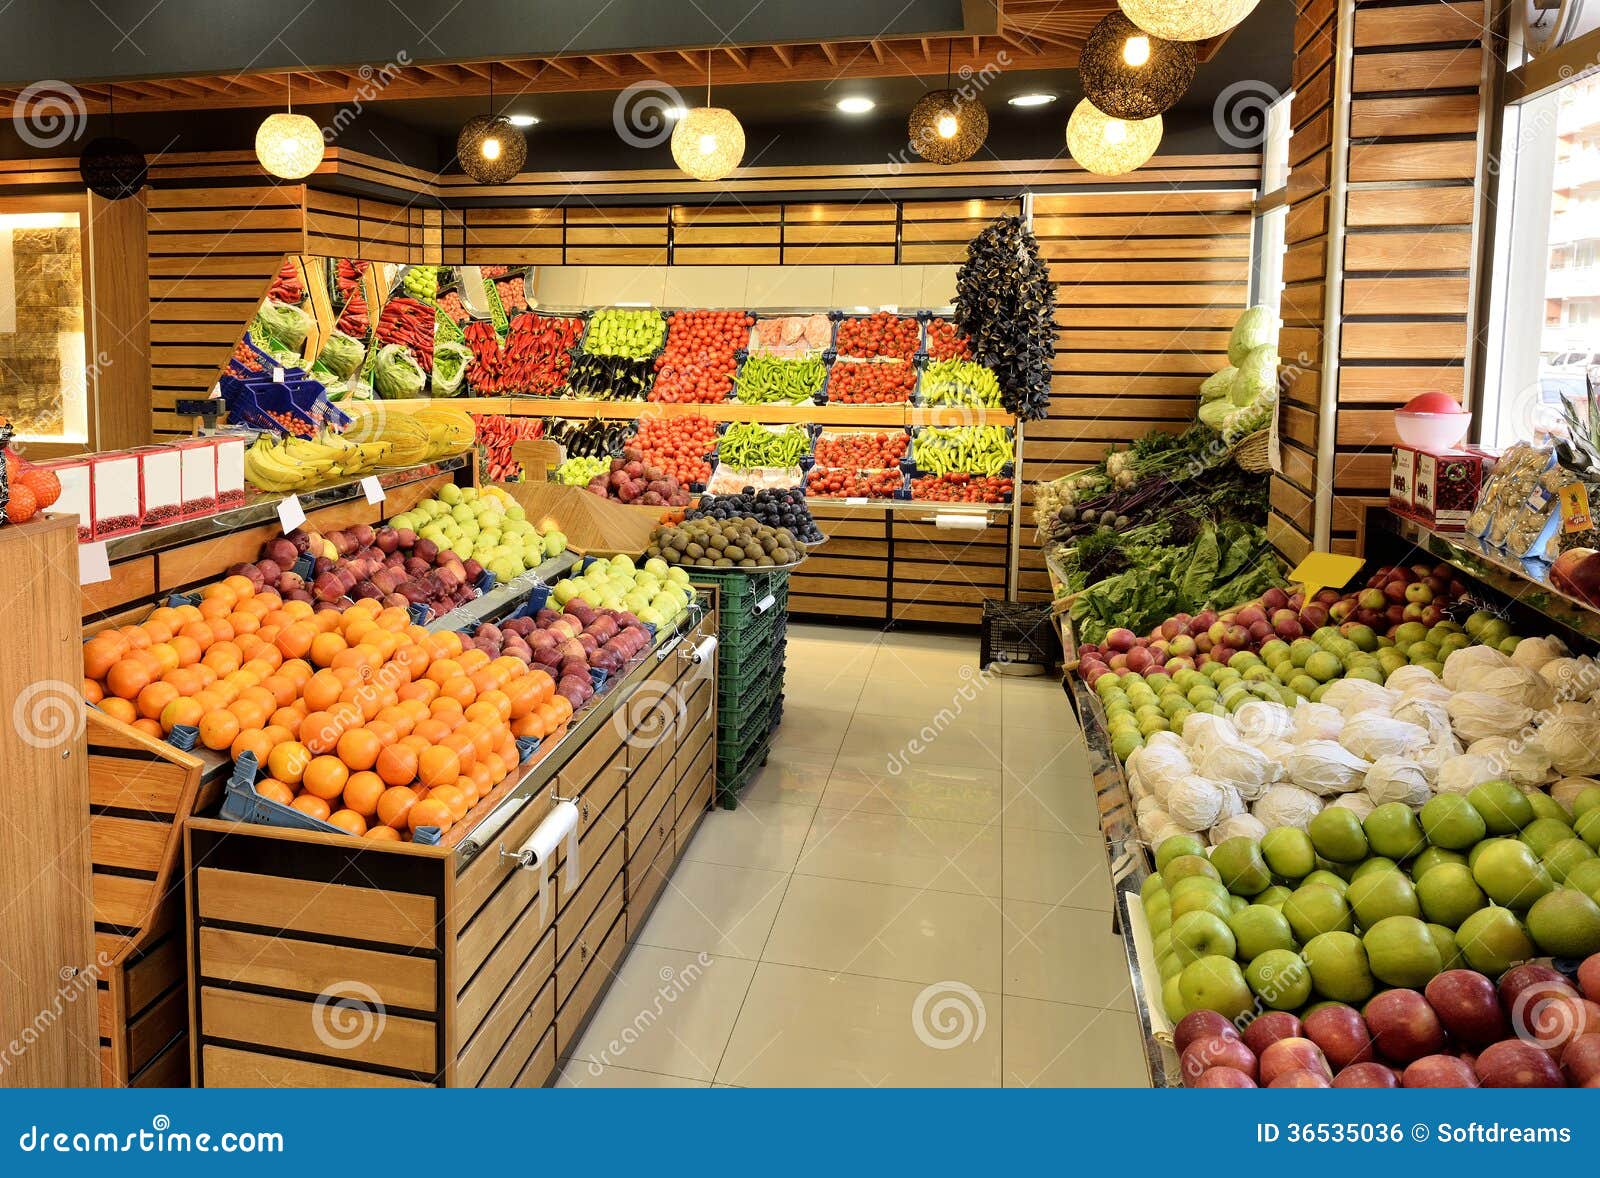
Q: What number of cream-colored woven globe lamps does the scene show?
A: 4